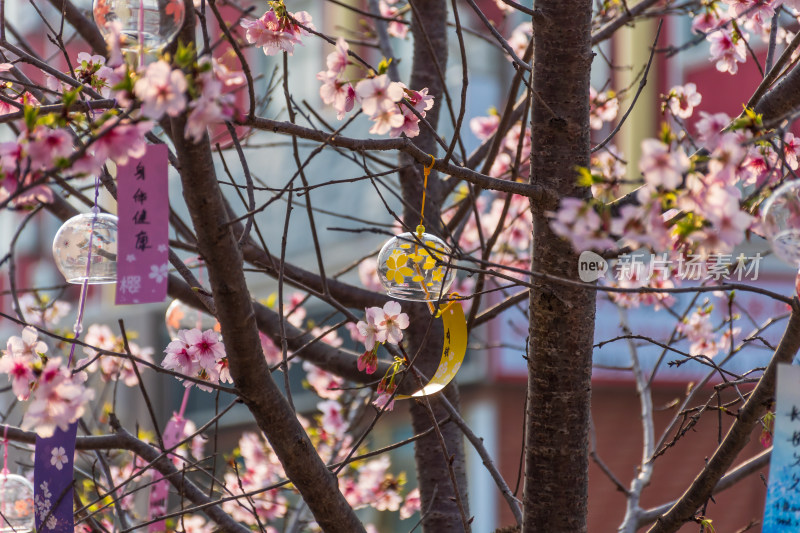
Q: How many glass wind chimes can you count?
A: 6